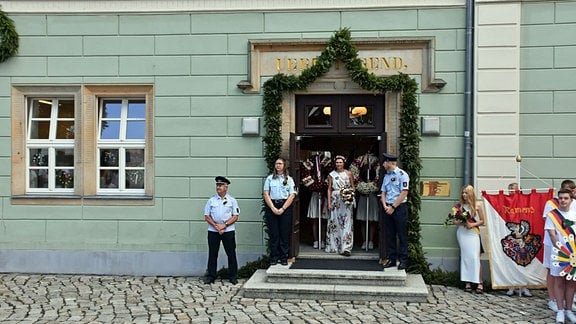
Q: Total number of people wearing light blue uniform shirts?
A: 3